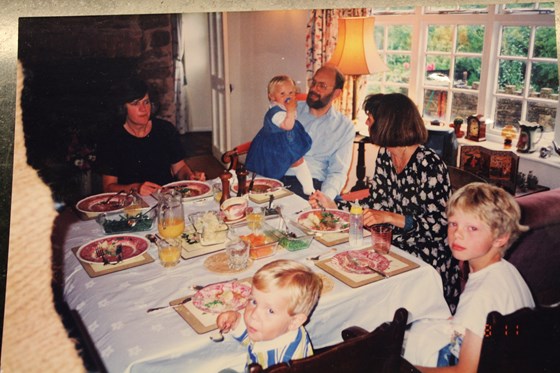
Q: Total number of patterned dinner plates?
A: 7